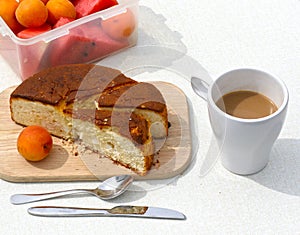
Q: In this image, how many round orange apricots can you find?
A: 5